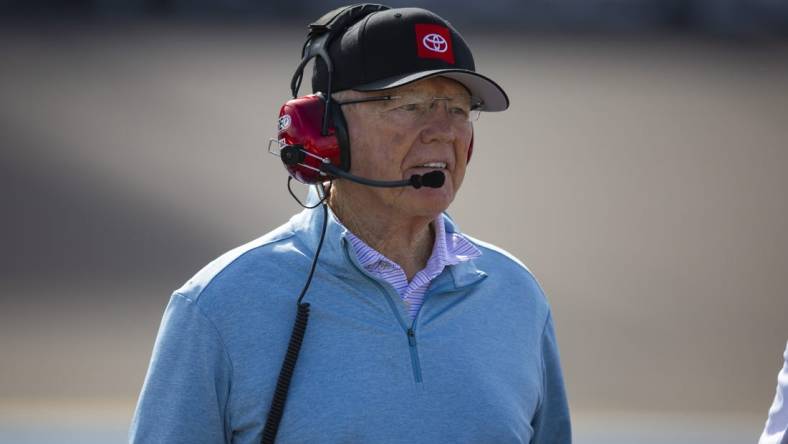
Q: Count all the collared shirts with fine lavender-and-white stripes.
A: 1